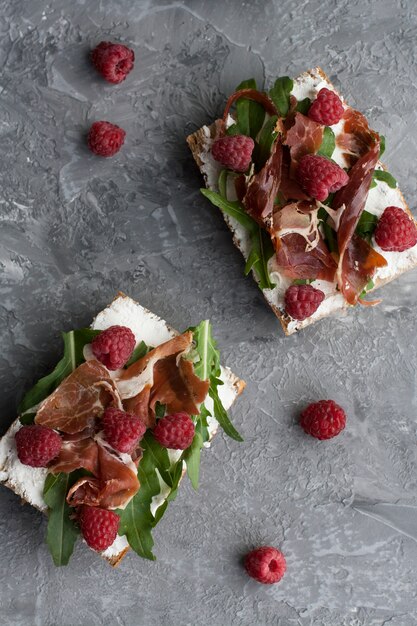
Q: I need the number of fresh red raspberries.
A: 14